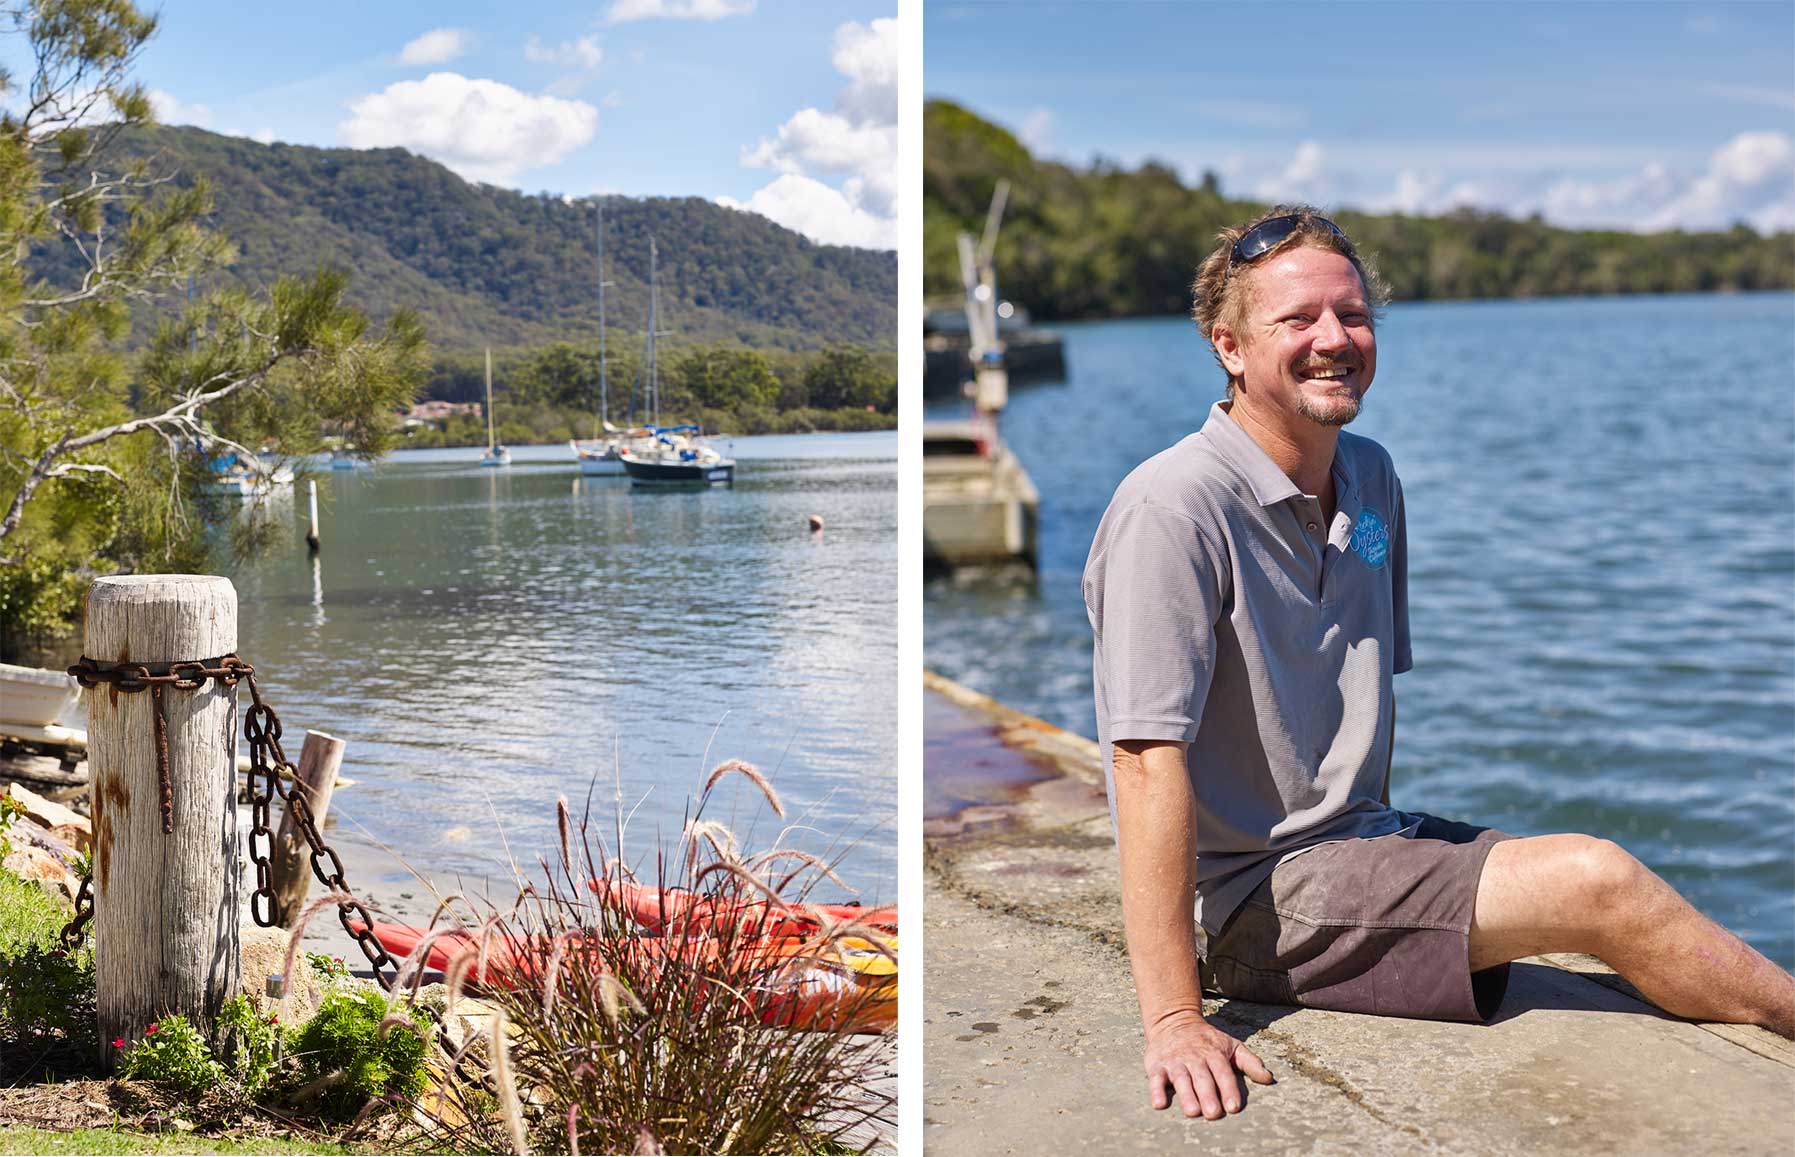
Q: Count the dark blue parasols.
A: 0